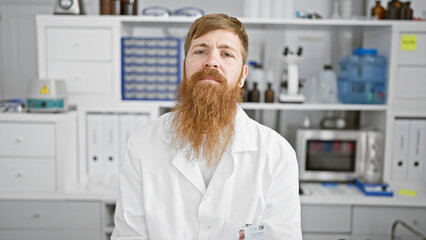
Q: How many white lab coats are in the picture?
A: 1